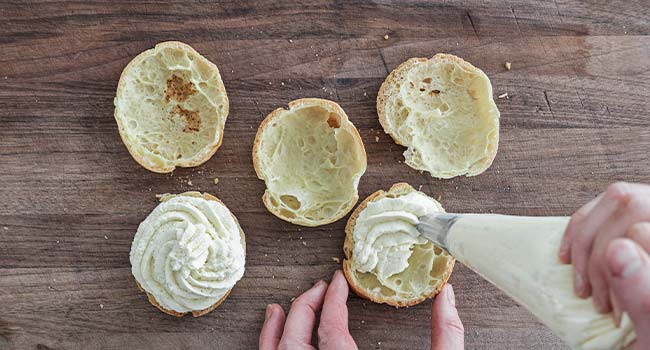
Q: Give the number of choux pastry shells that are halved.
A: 5